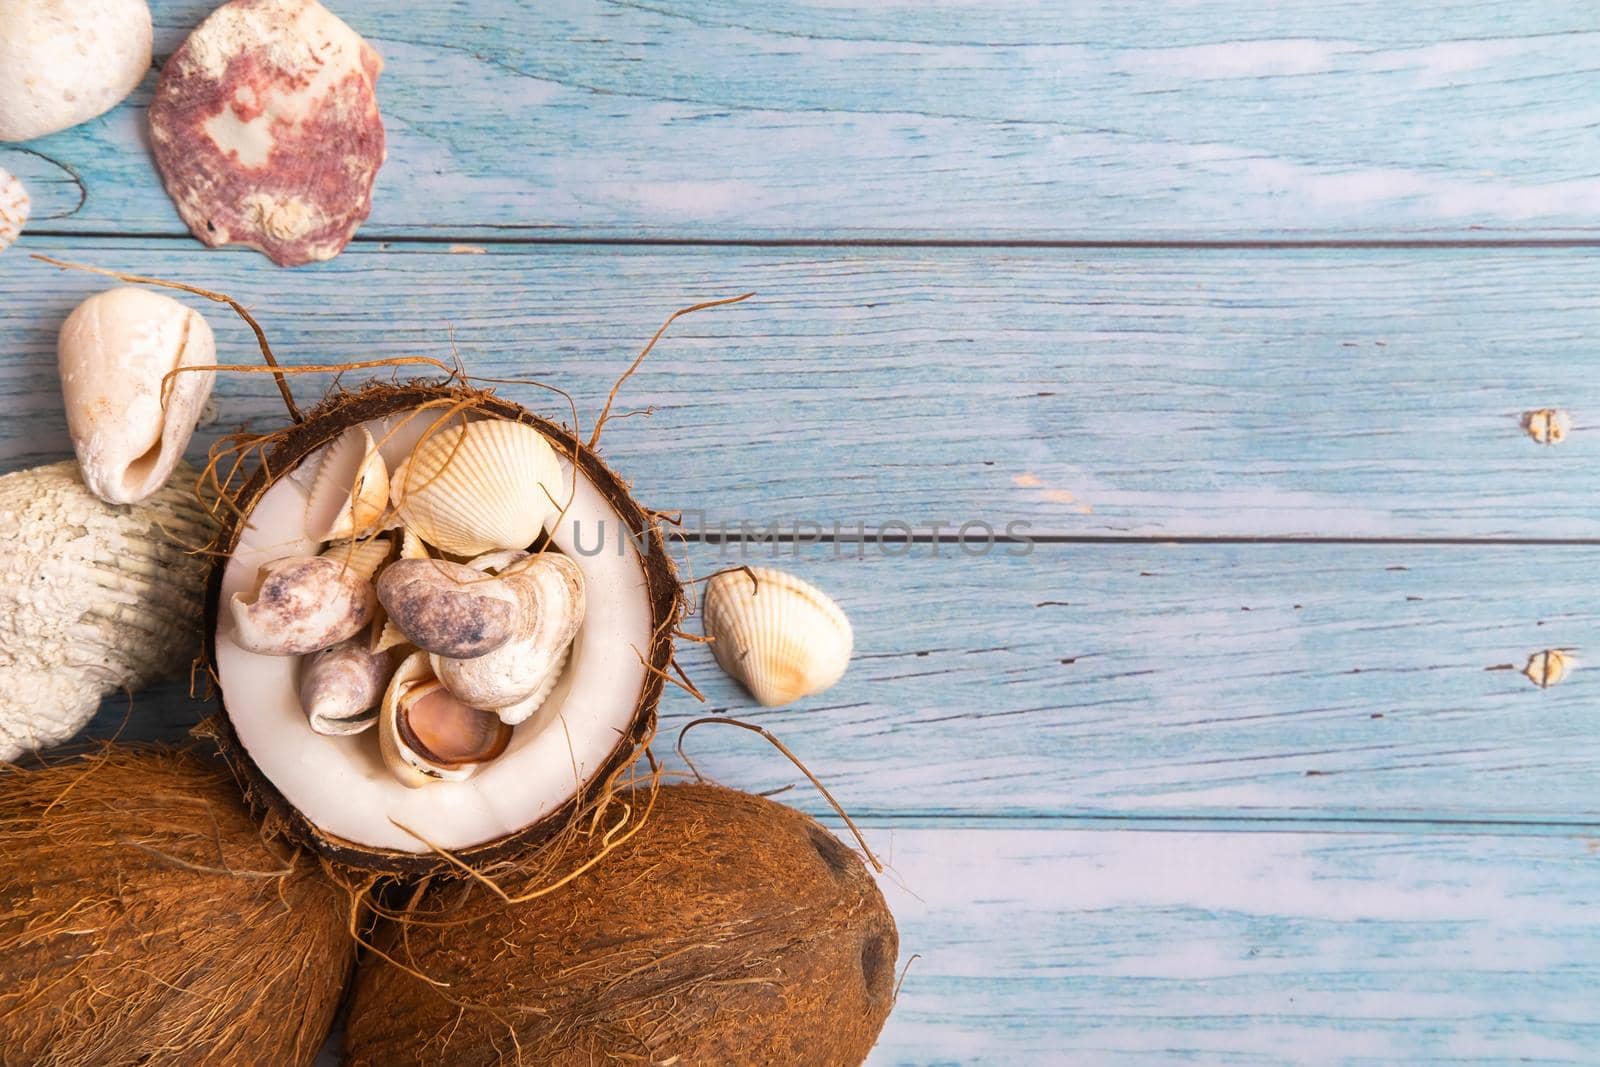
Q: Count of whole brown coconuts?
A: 2